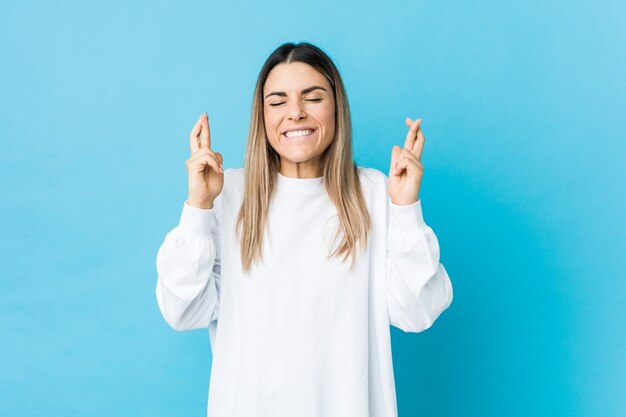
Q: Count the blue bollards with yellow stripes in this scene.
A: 0